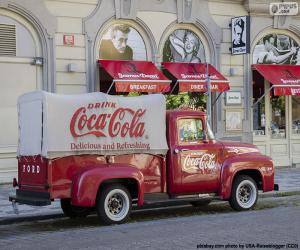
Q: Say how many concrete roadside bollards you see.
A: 0